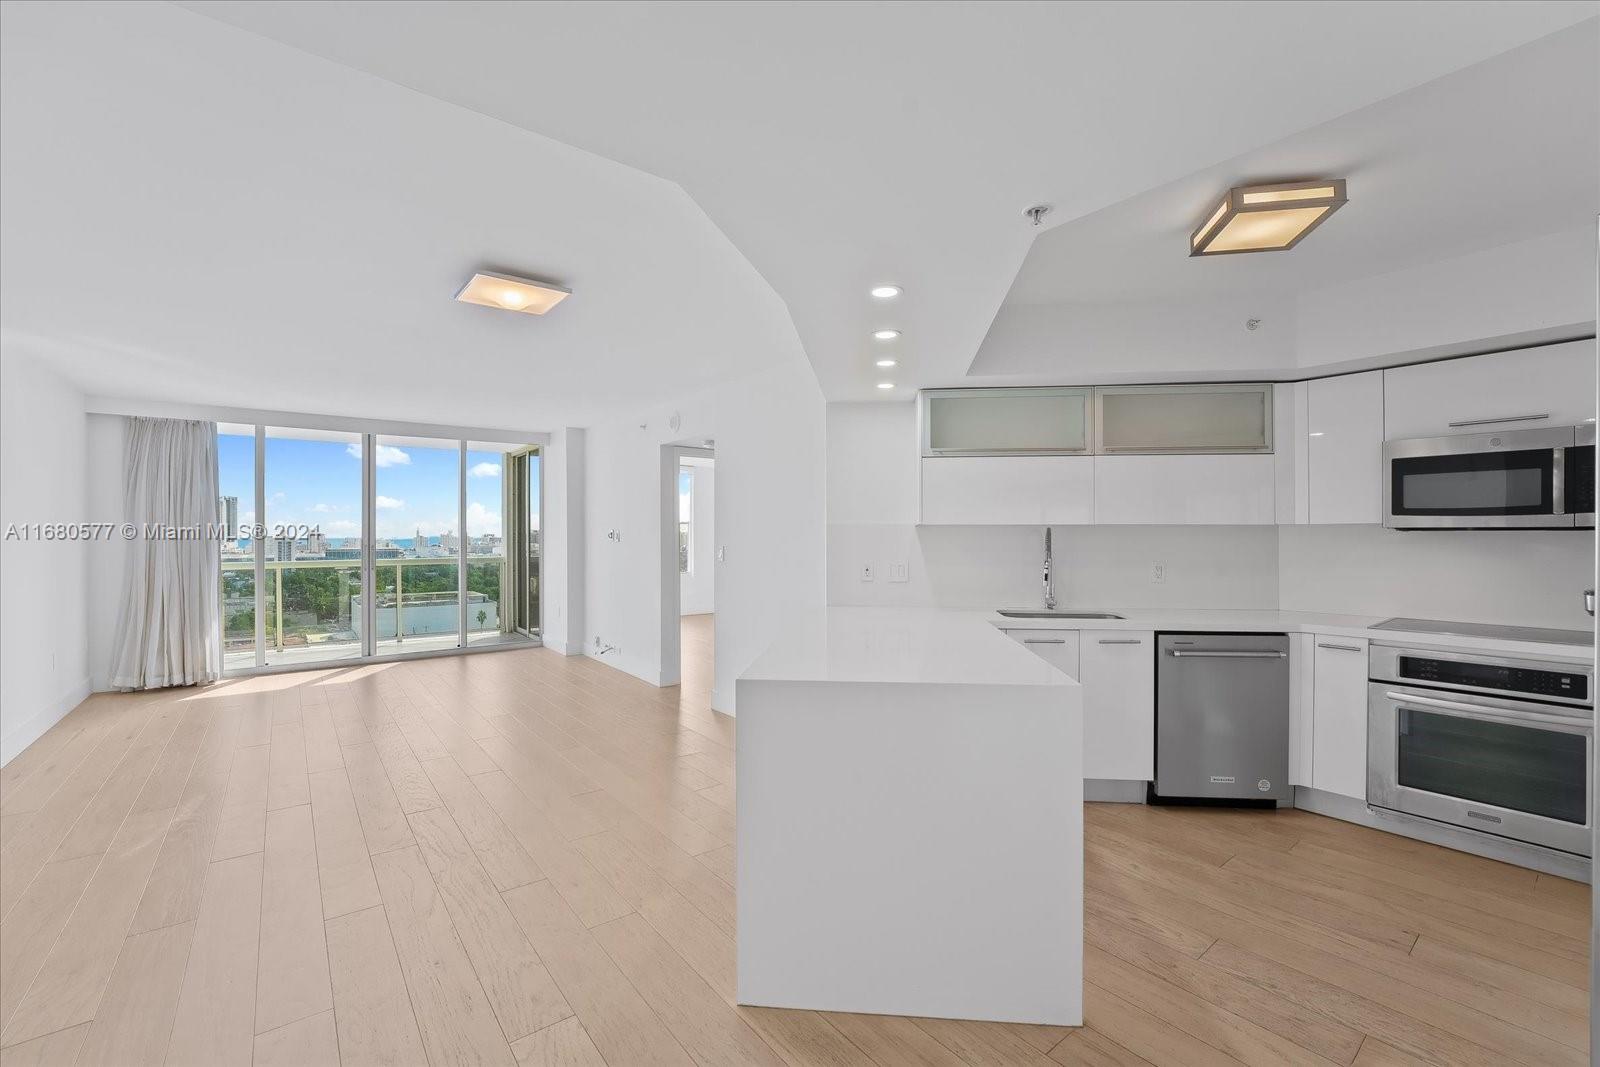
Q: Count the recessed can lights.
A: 4